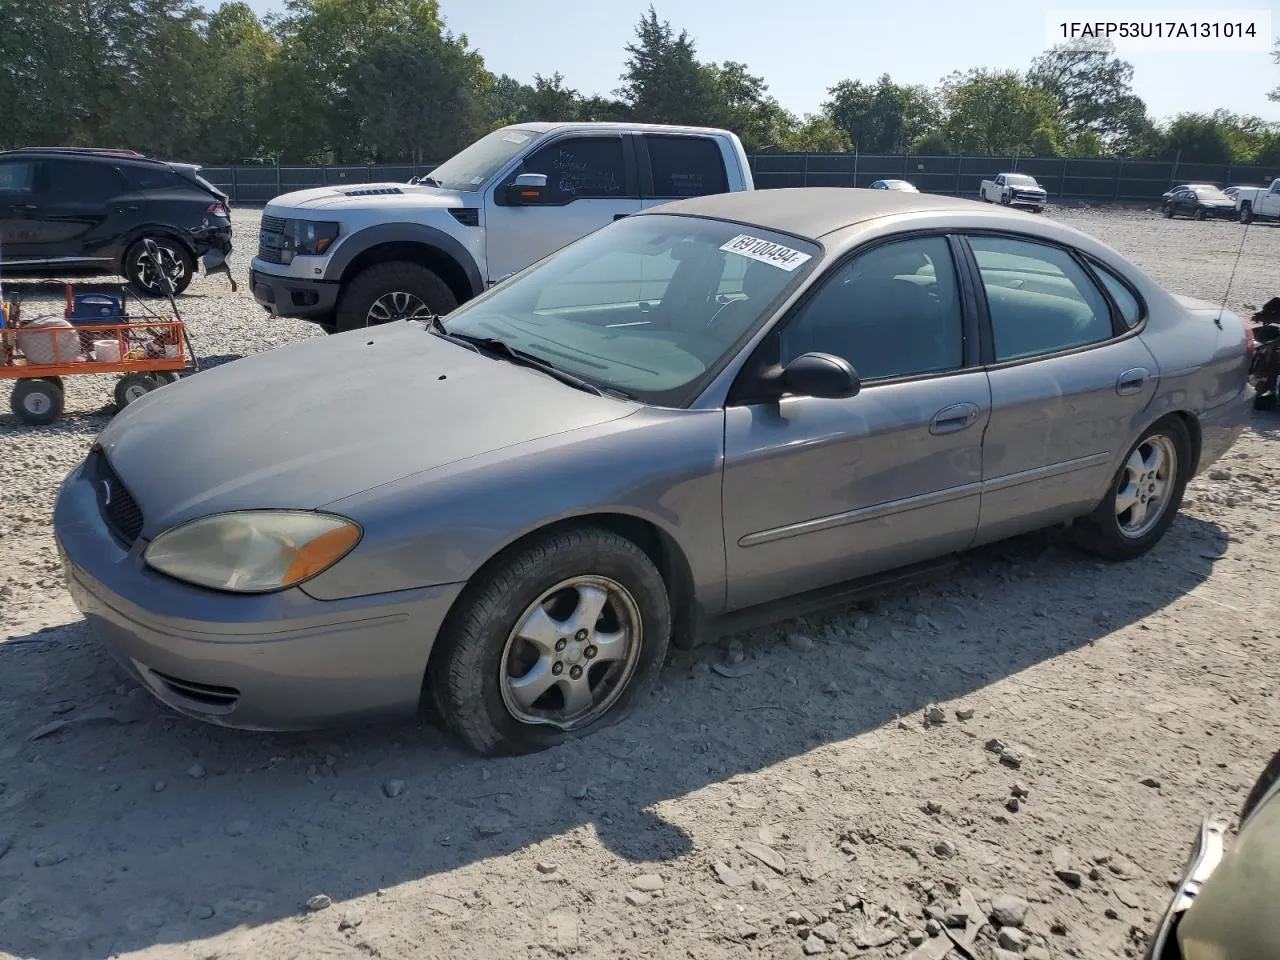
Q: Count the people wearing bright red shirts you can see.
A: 0